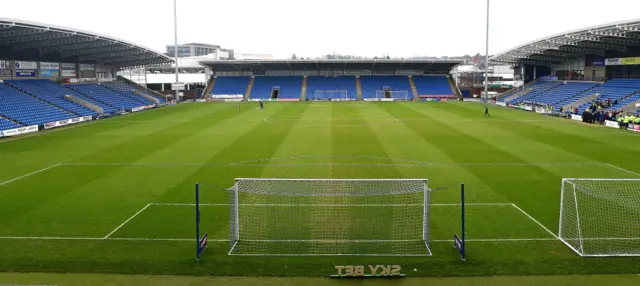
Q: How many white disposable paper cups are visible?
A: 0